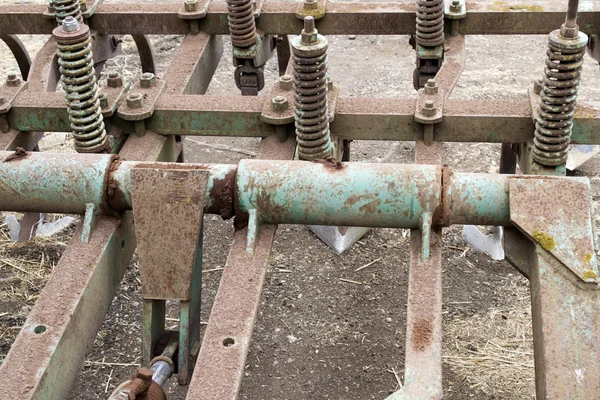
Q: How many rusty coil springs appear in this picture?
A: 6